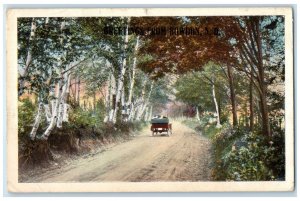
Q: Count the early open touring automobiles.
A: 1